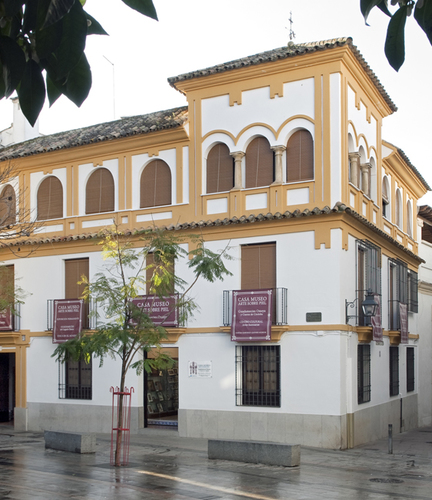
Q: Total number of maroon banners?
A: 6